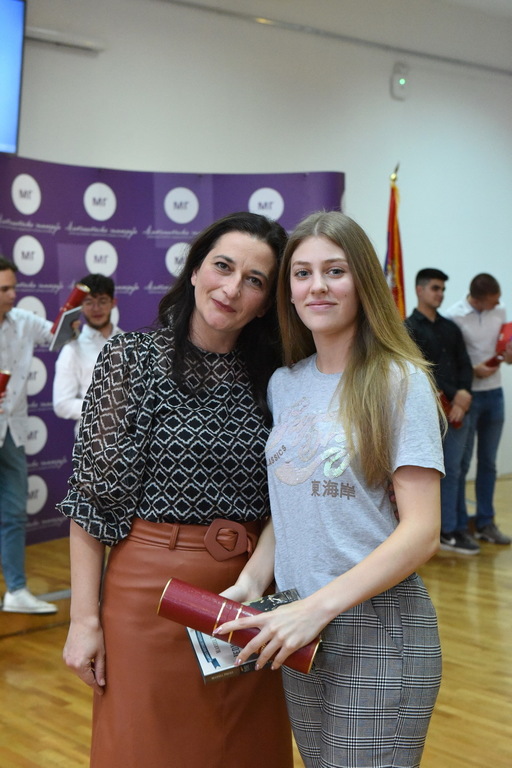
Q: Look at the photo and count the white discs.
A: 12